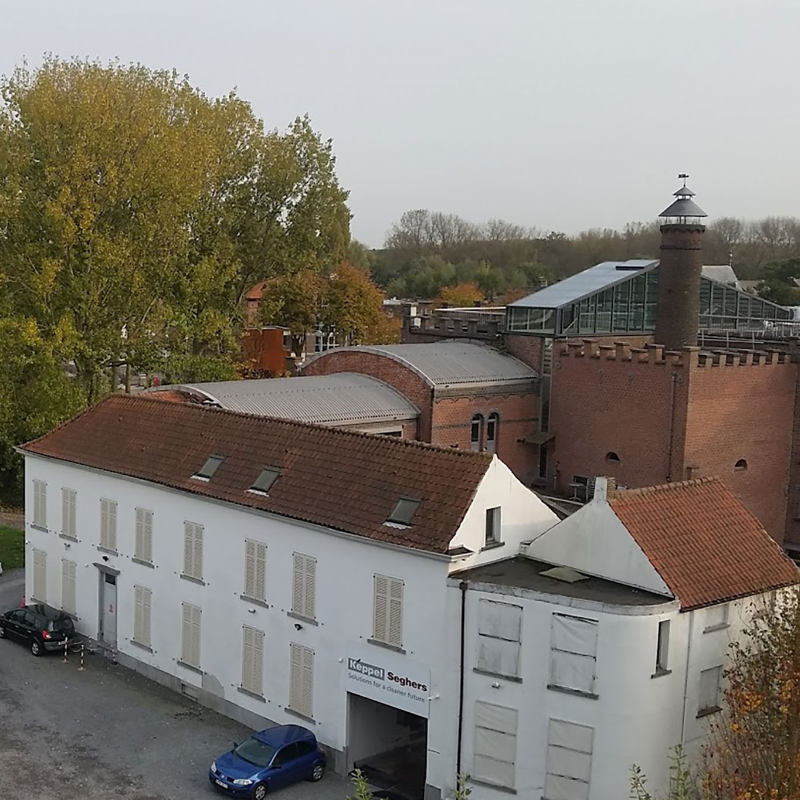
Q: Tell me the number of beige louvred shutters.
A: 14